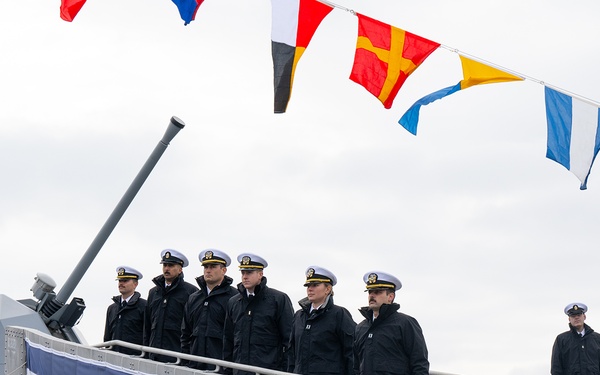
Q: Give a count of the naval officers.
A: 7